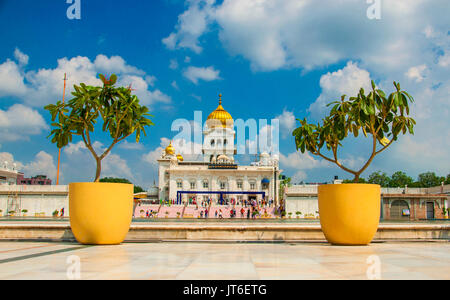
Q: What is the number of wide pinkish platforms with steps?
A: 1